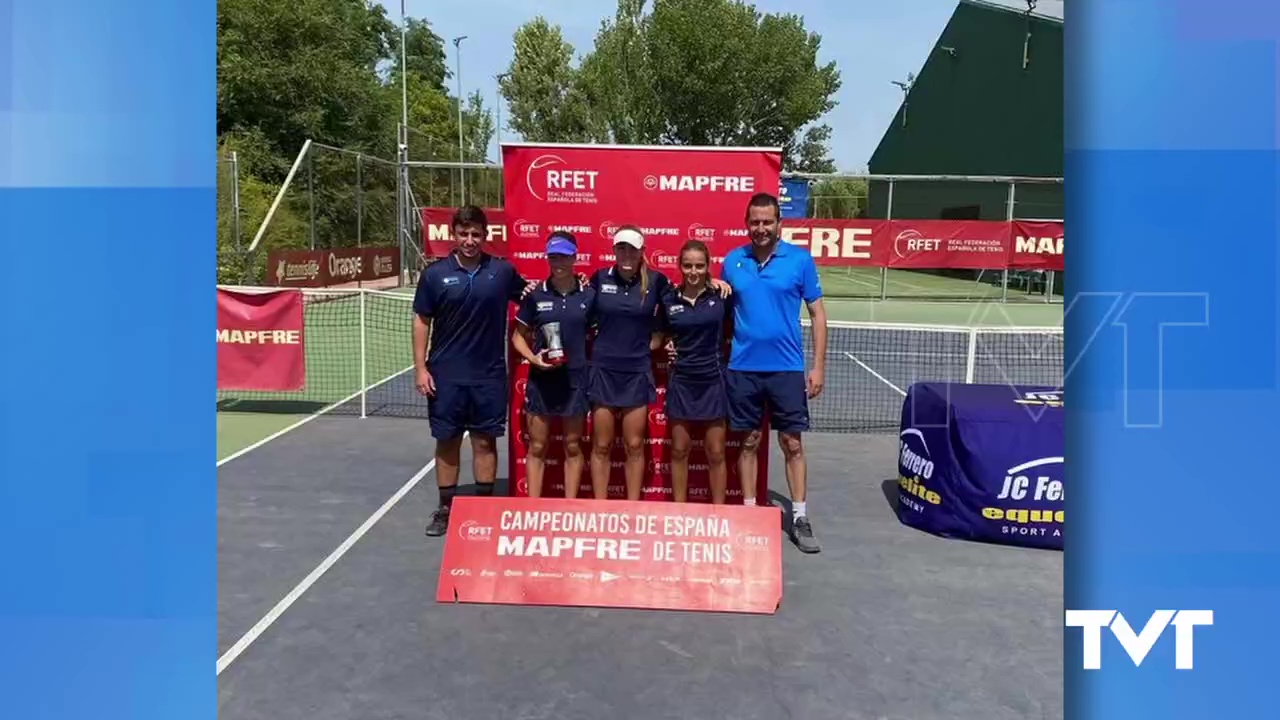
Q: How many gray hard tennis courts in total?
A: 1